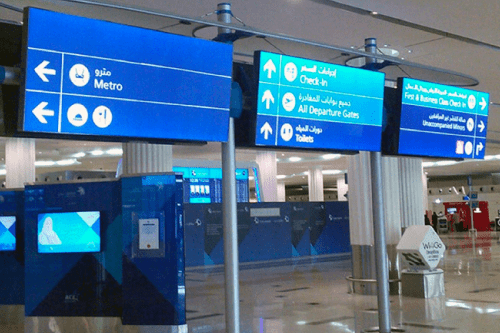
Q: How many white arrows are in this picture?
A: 8